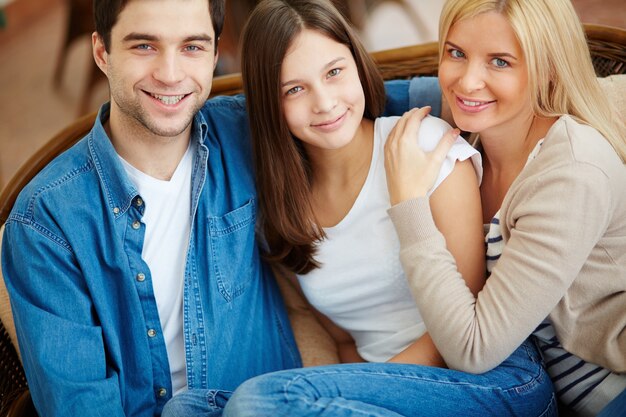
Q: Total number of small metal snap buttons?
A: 6